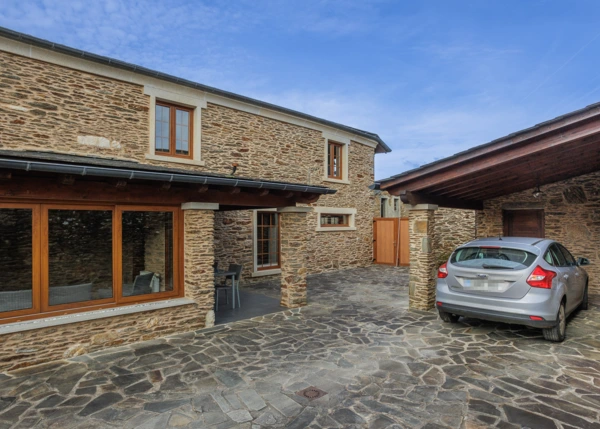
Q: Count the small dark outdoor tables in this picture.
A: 1